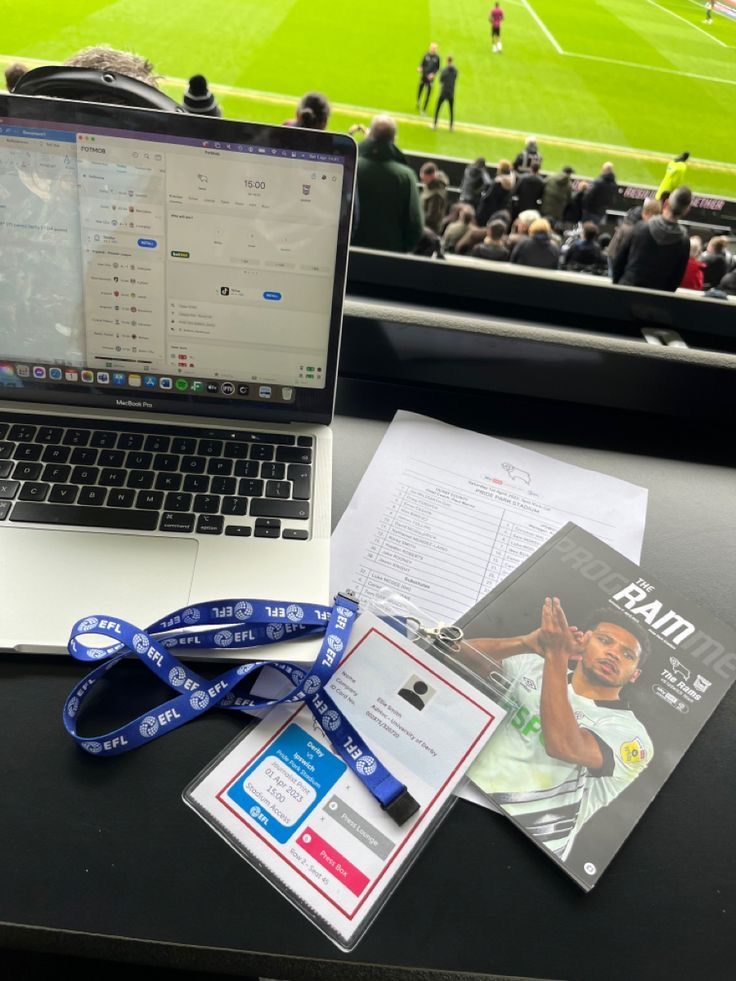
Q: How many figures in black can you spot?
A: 2